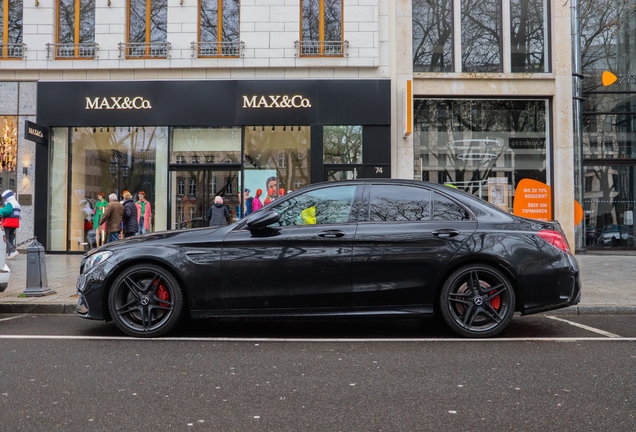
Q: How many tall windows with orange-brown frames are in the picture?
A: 5